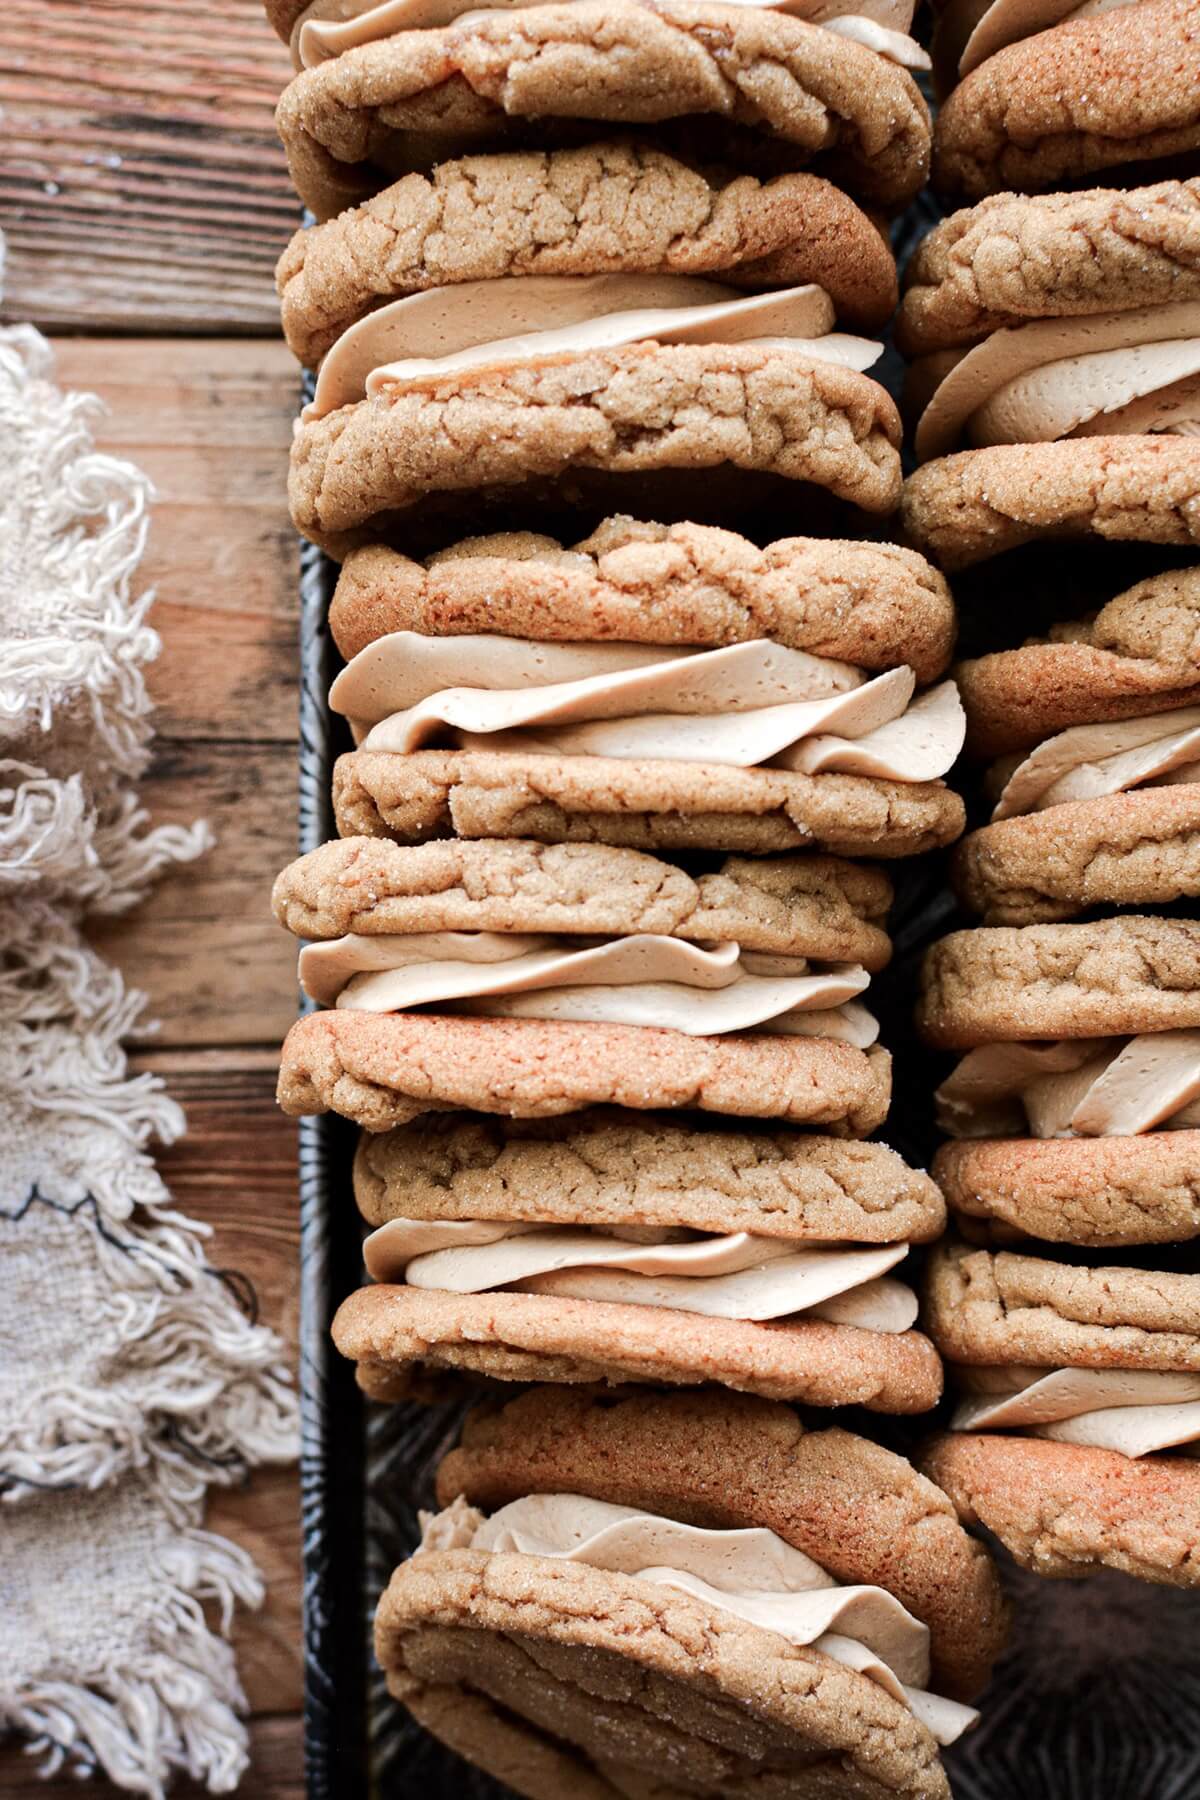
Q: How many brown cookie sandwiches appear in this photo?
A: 11